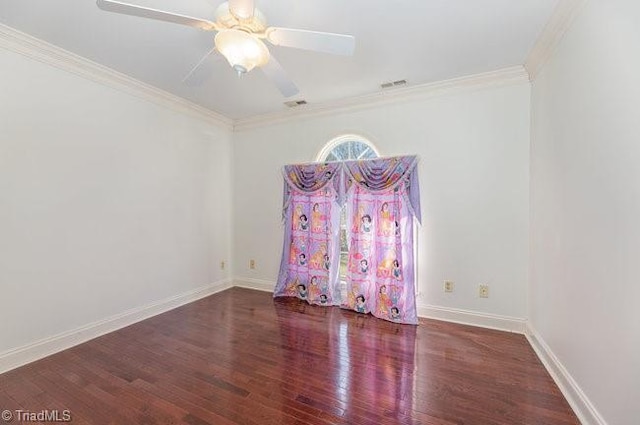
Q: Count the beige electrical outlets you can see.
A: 4